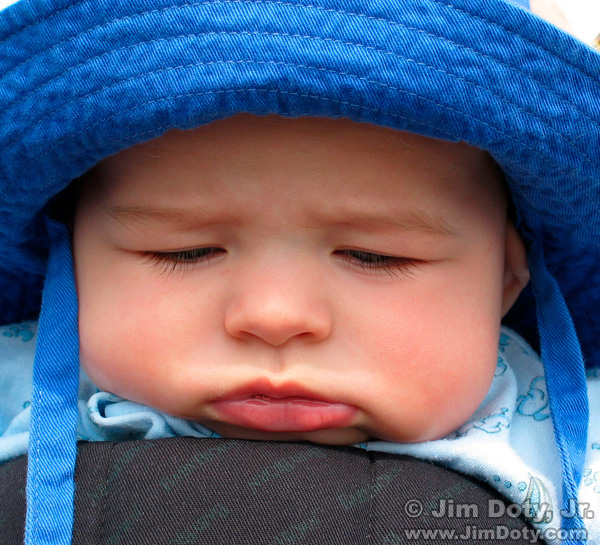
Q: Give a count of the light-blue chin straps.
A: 2